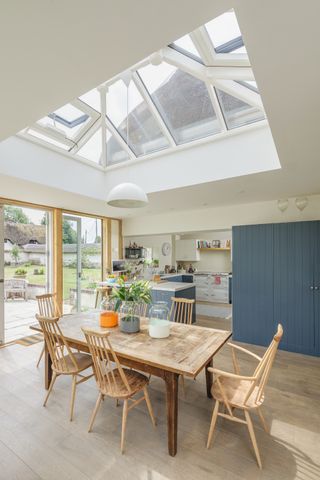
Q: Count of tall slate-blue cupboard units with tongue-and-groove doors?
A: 1